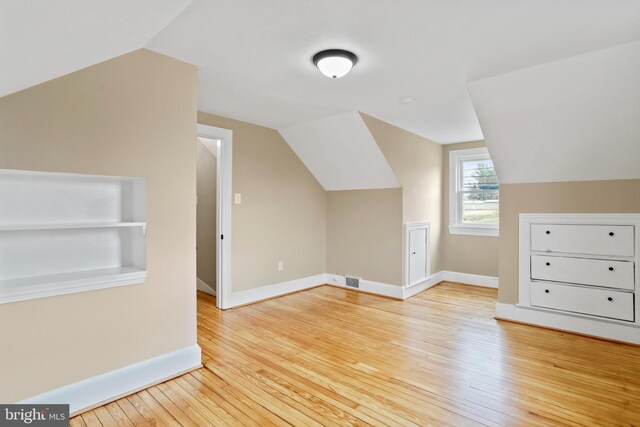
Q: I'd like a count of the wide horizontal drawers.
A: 3